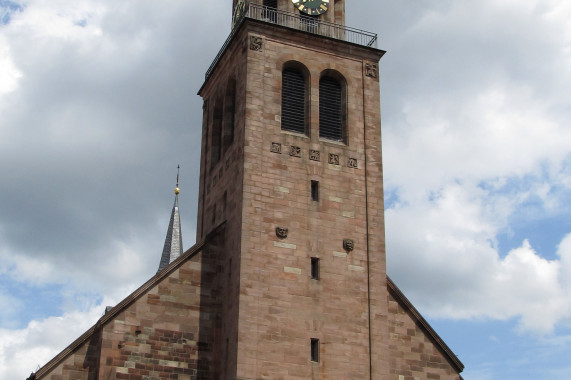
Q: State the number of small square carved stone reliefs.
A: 7